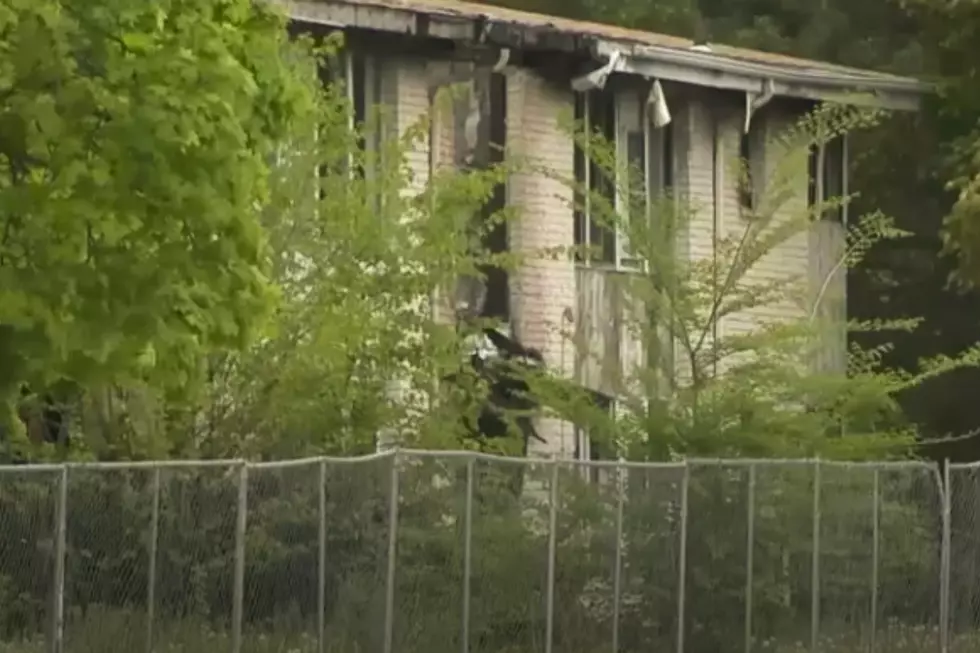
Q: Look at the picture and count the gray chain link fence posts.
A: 13